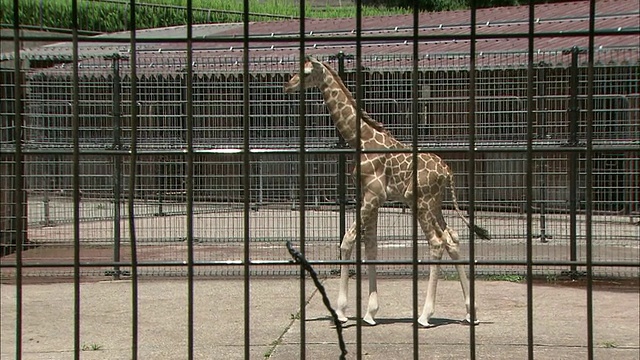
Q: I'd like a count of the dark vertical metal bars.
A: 11